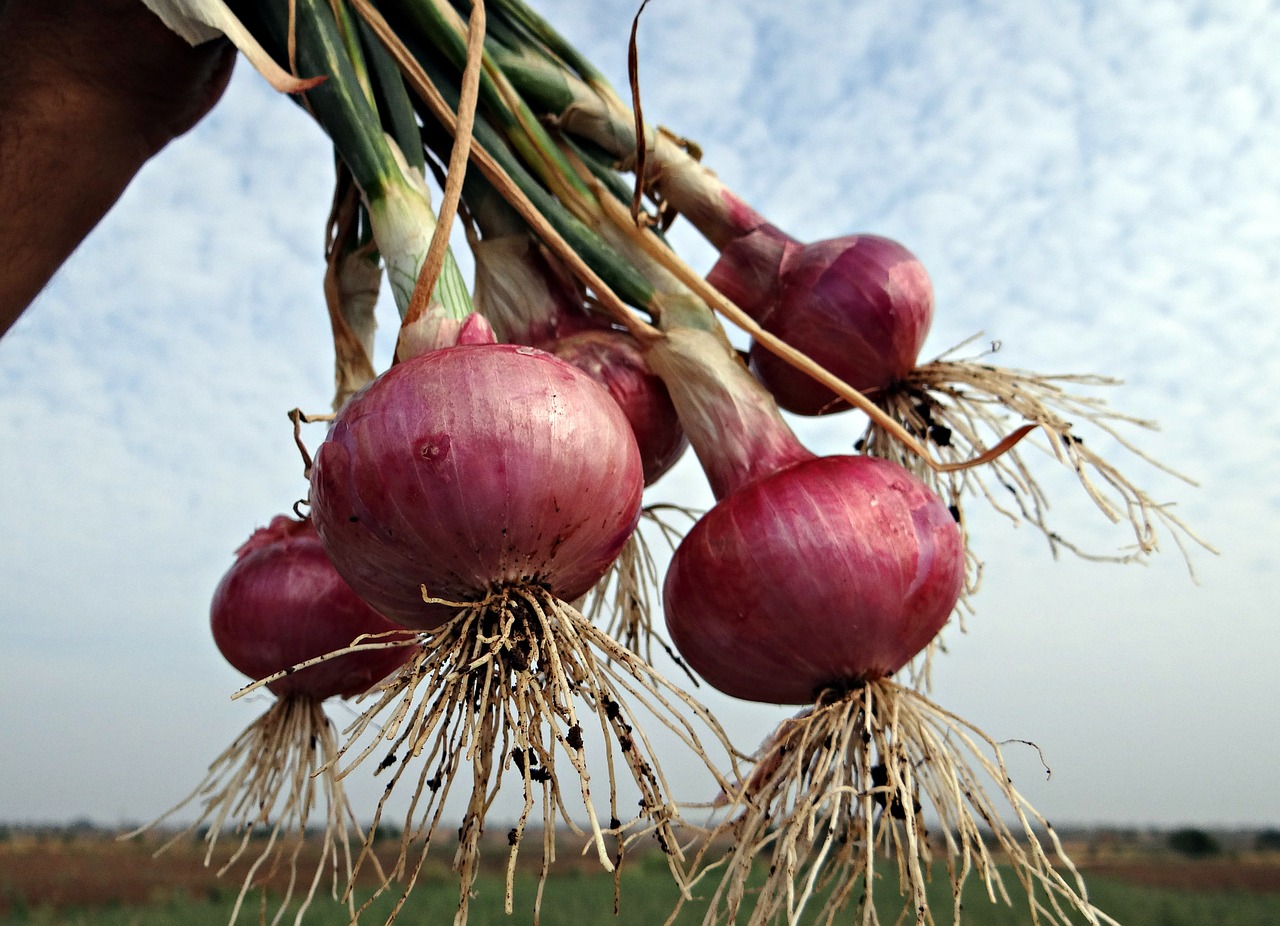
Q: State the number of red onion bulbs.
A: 5